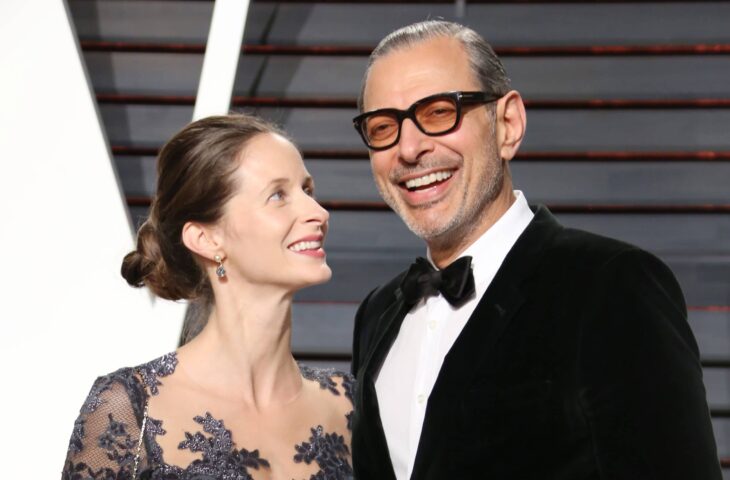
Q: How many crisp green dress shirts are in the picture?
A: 0